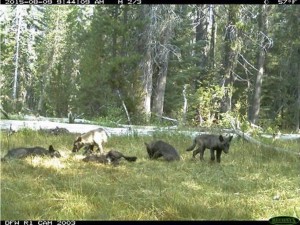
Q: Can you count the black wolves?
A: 4